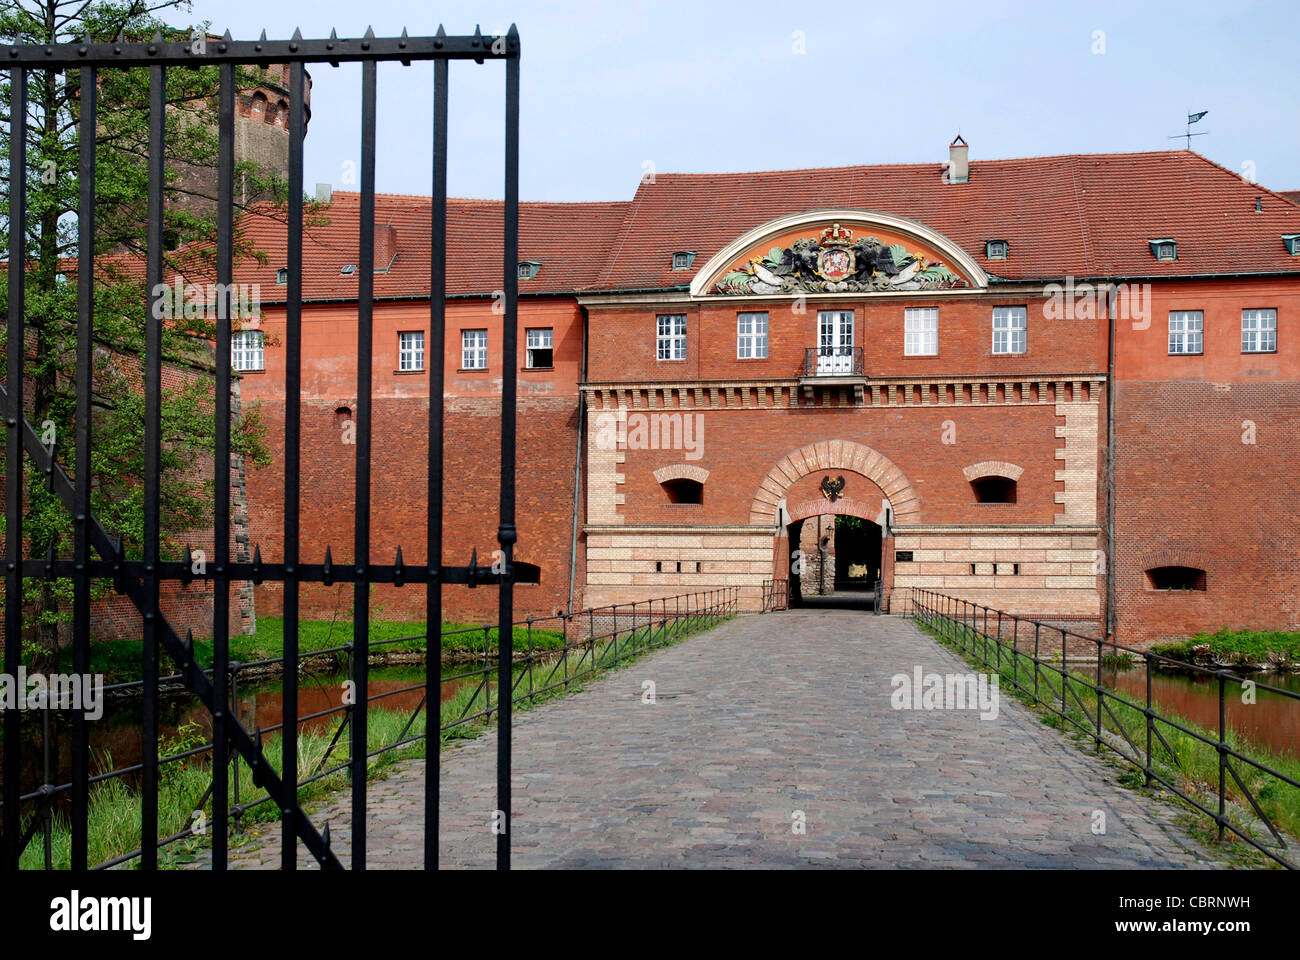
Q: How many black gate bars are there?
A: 8